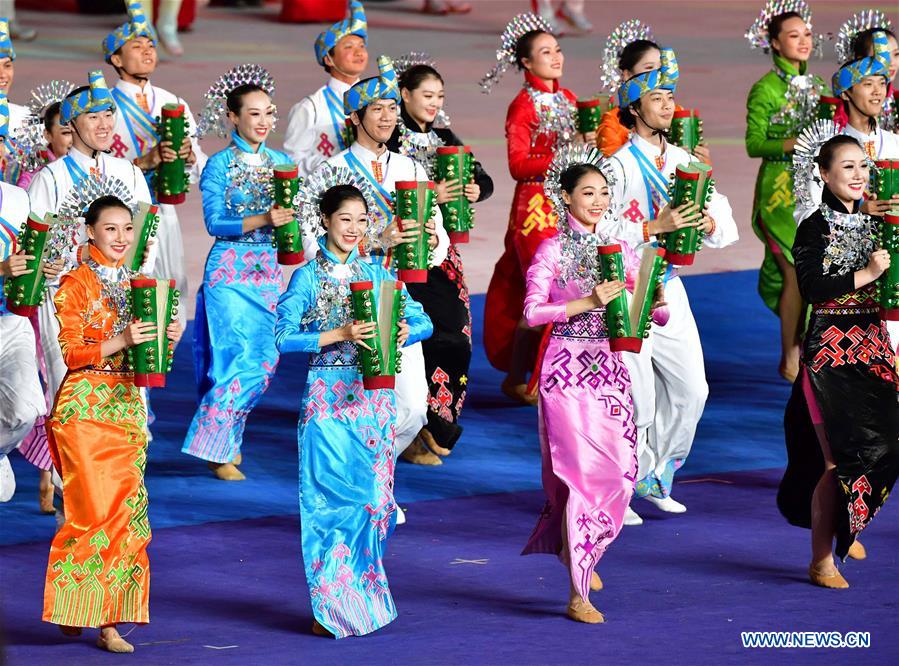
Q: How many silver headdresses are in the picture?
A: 11